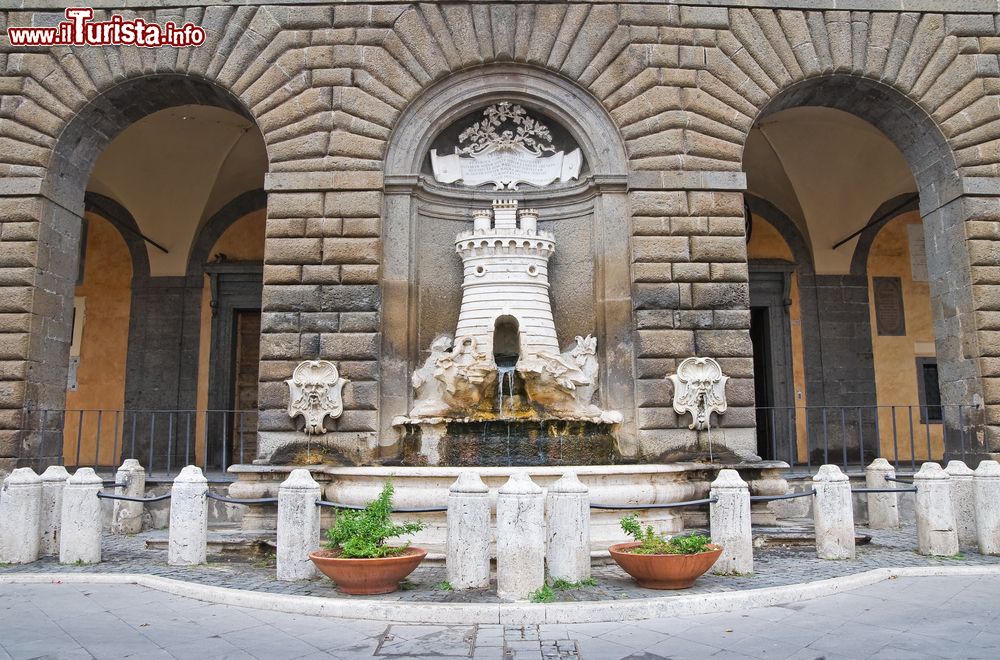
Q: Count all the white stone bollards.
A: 15